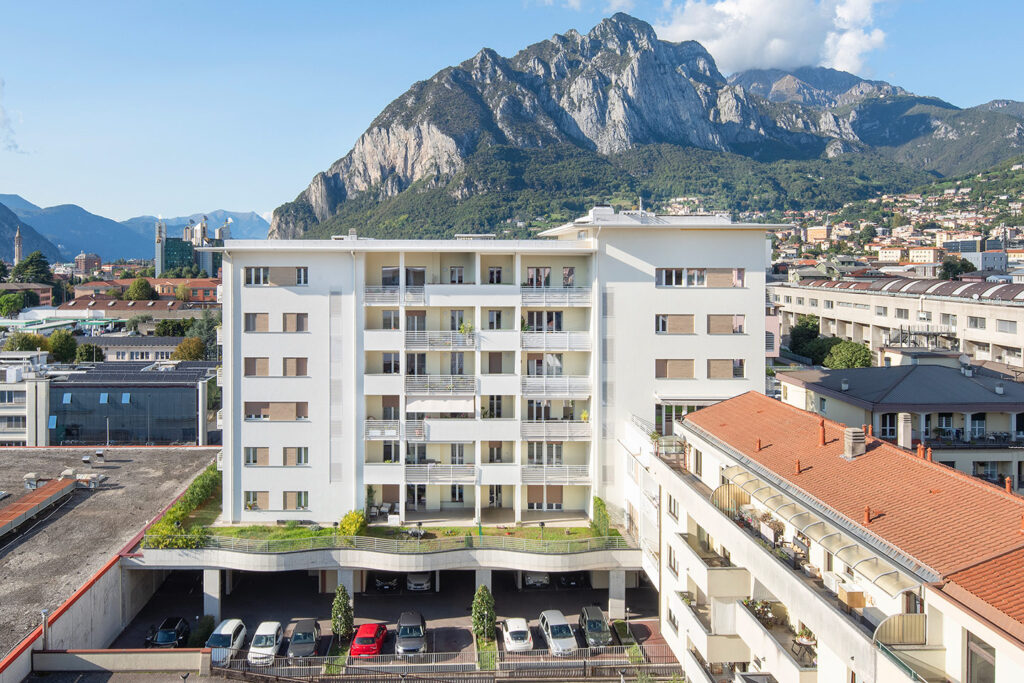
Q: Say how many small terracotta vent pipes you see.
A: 11